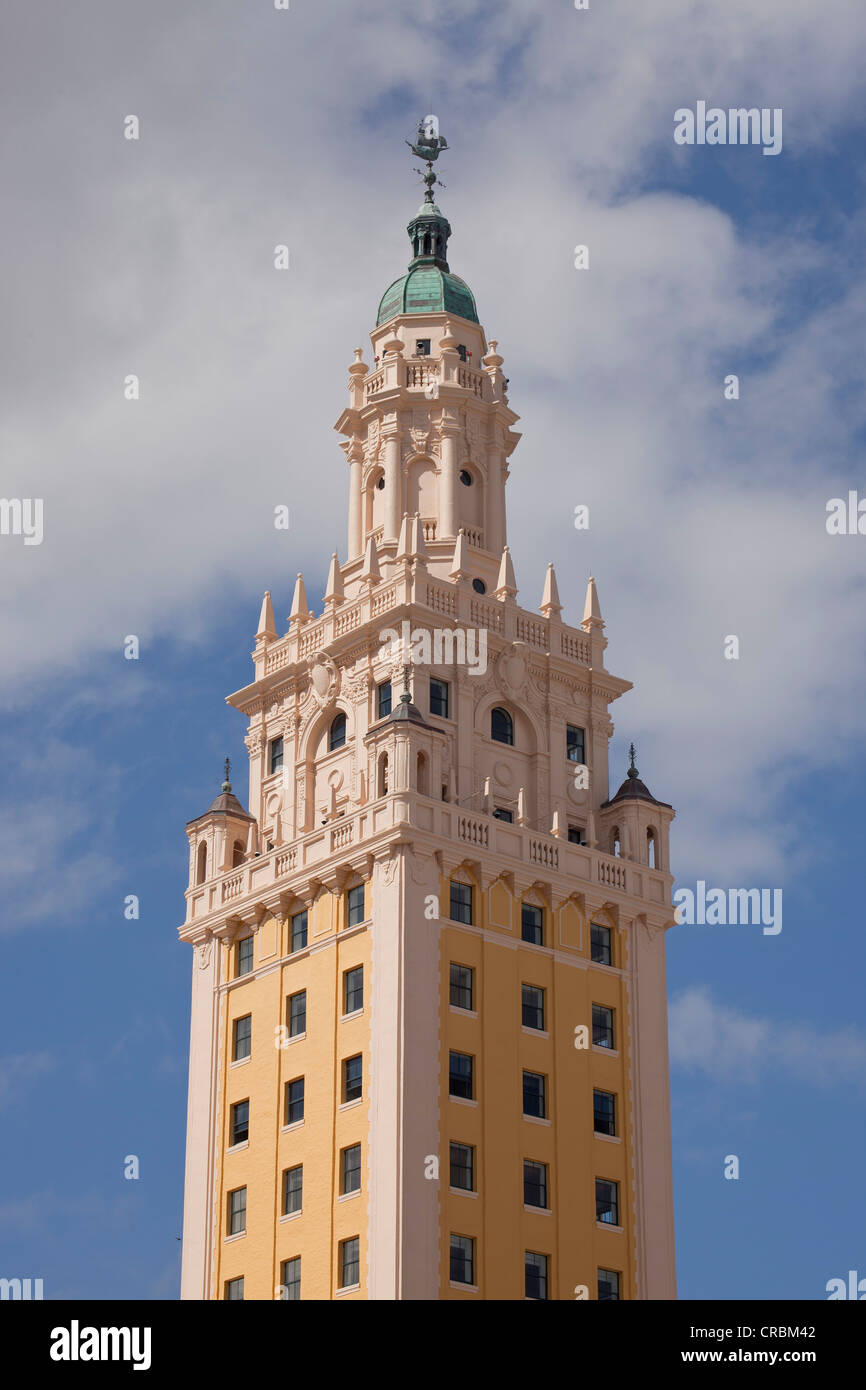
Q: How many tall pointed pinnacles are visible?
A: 10